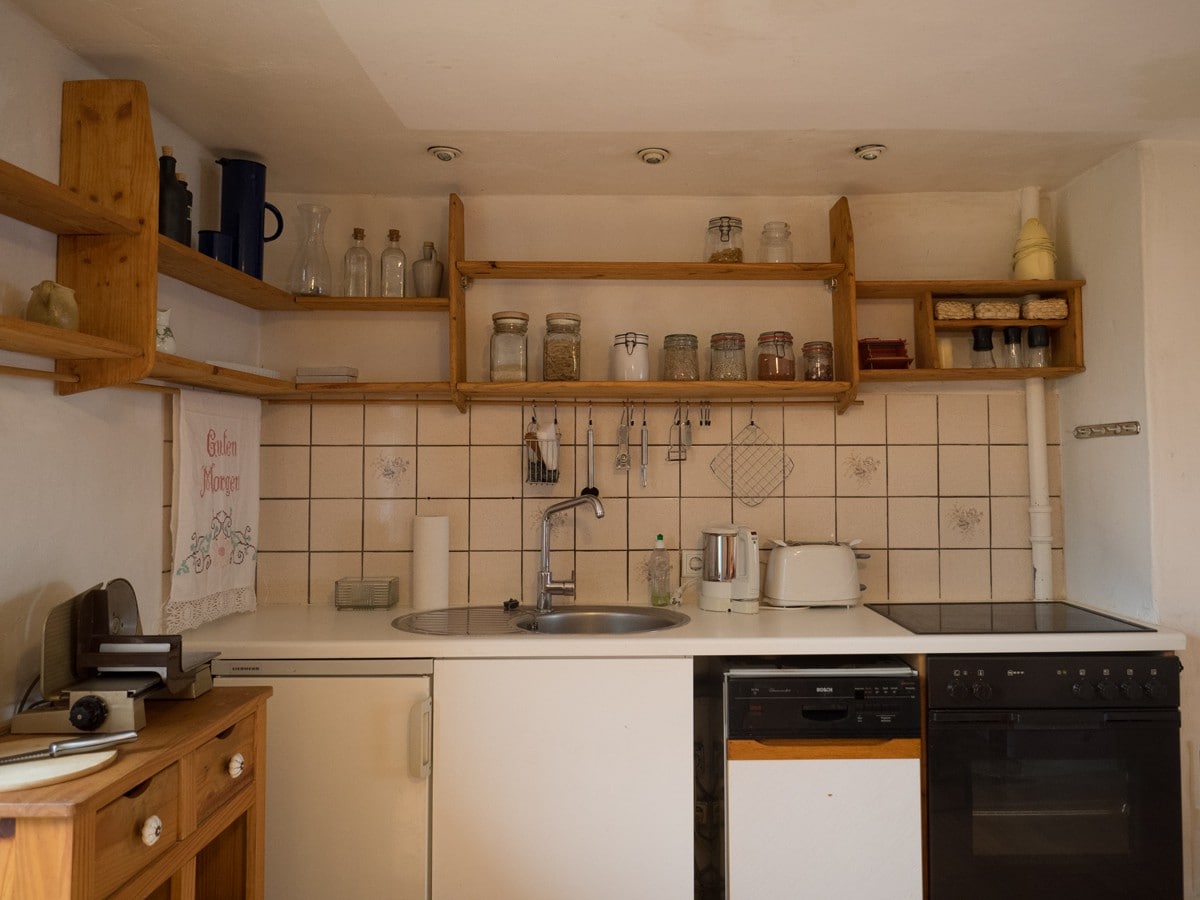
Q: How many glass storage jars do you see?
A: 8